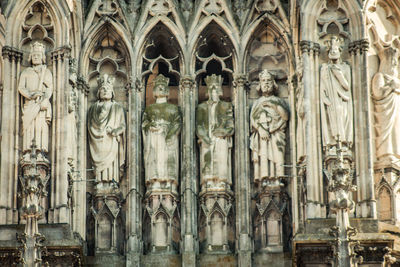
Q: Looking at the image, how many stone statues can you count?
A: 7